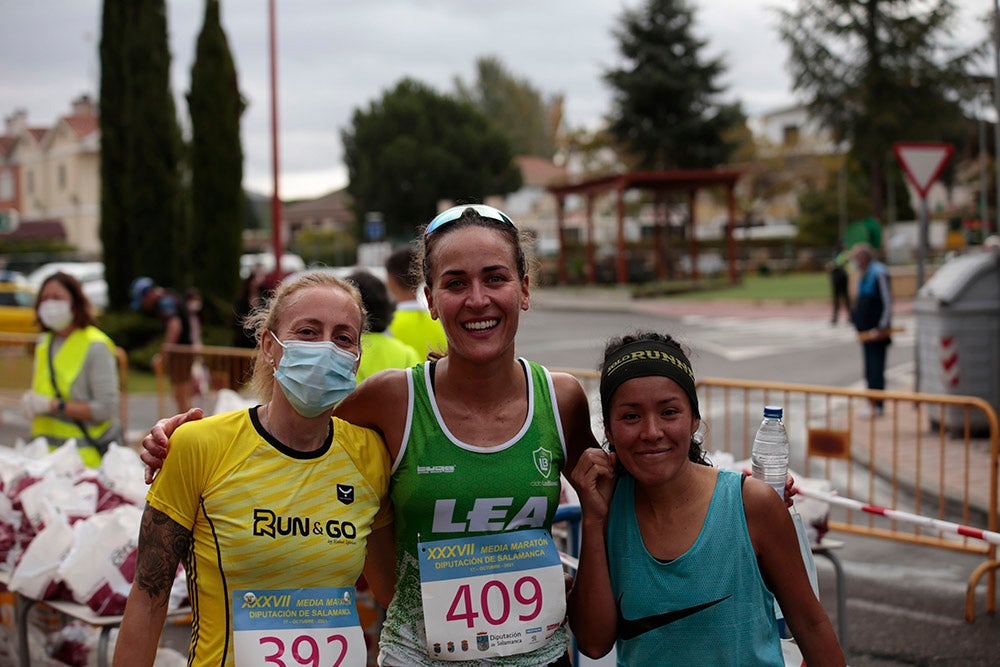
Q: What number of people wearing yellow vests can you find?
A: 3